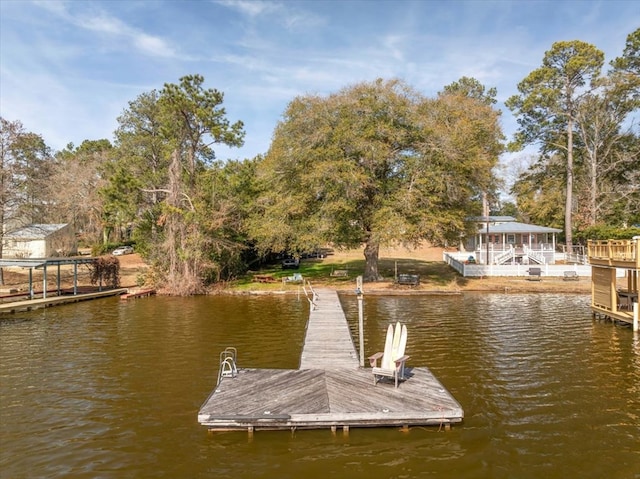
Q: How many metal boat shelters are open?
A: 1